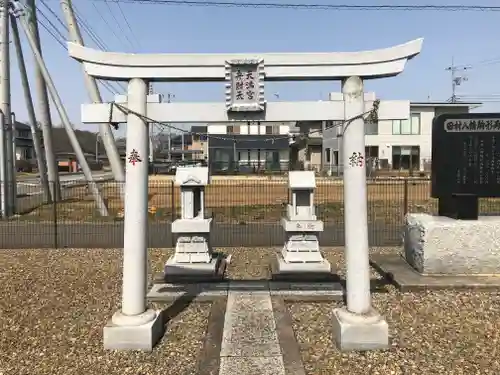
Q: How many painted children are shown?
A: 0